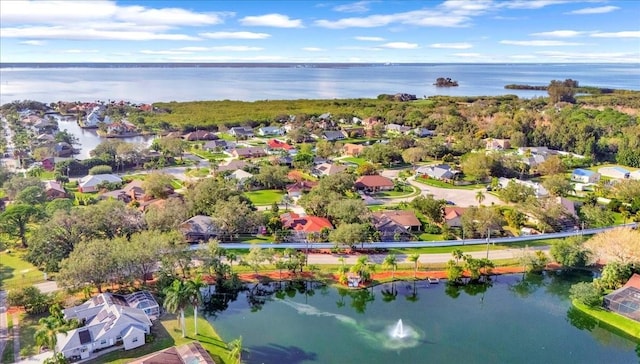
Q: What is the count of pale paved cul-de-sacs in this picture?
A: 1